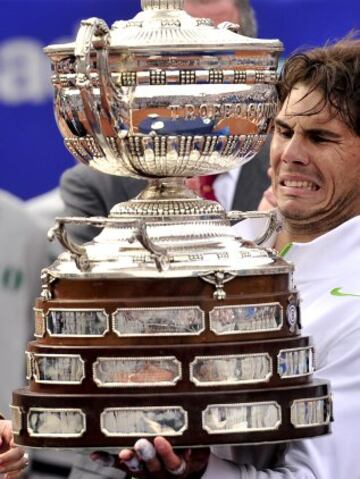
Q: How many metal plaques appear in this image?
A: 14